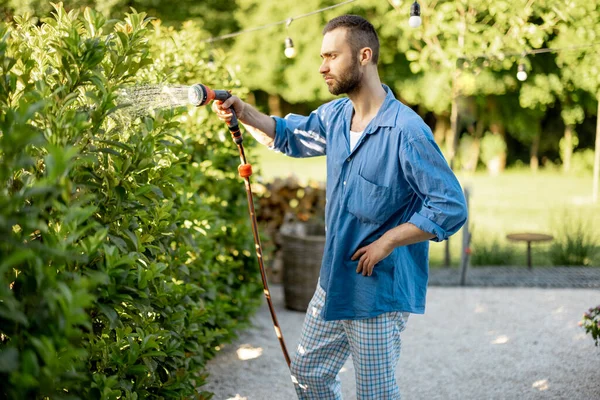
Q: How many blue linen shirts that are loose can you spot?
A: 1